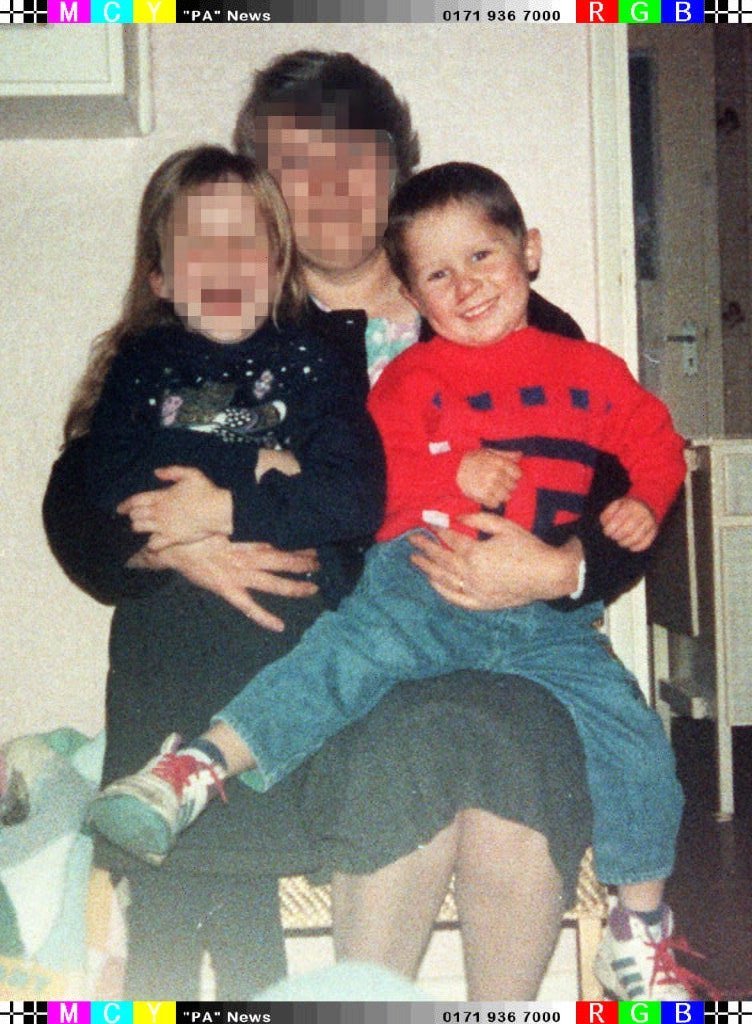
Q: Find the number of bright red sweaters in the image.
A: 1